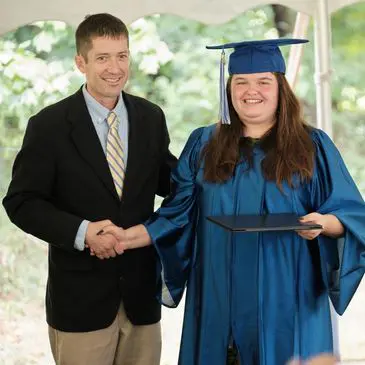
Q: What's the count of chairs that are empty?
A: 0